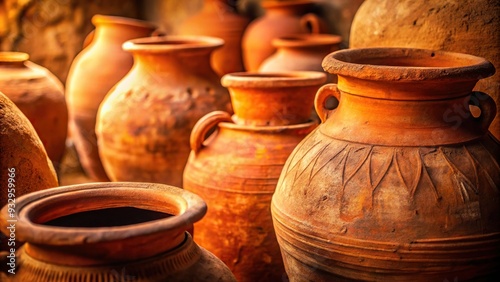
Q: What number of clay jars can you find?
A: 11